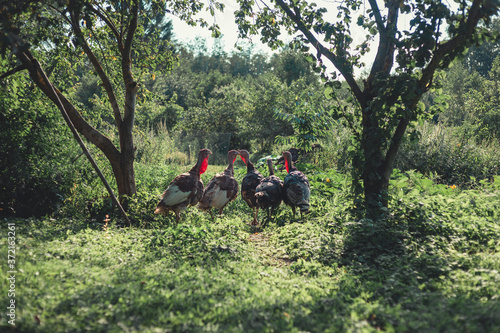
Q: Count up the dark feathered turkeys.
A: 3